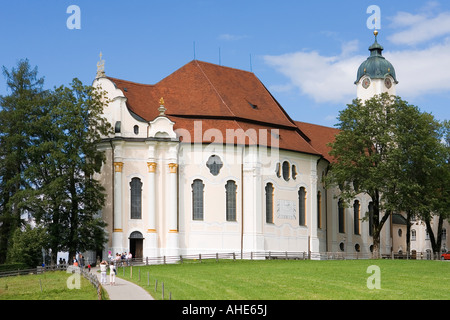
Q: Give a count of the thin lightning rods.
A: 3